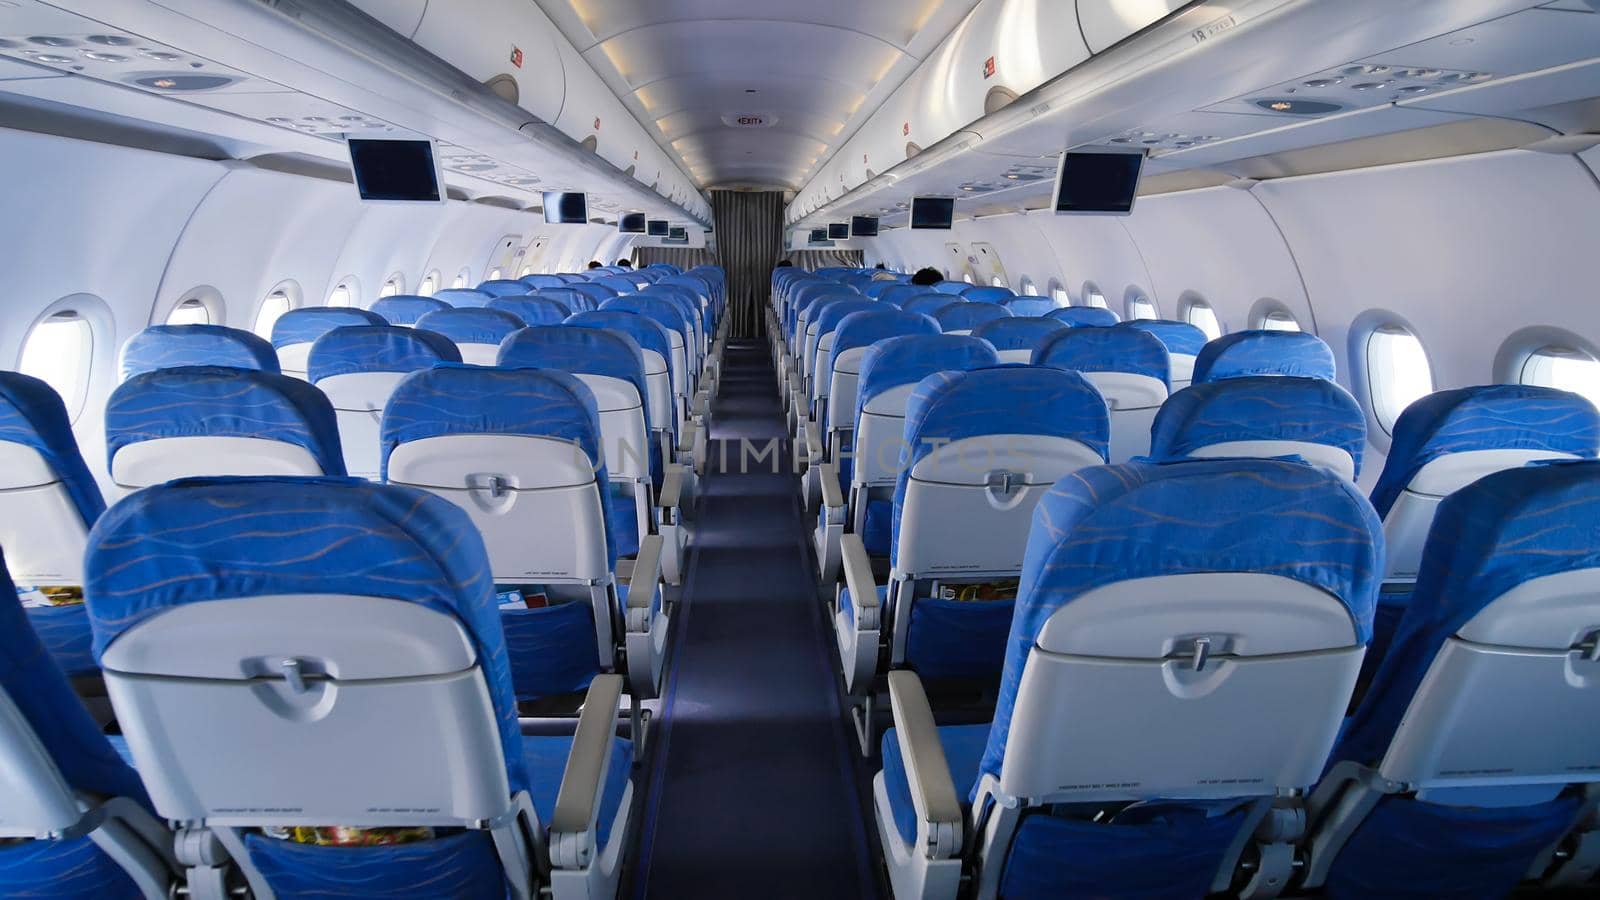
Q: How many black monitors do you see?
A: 10